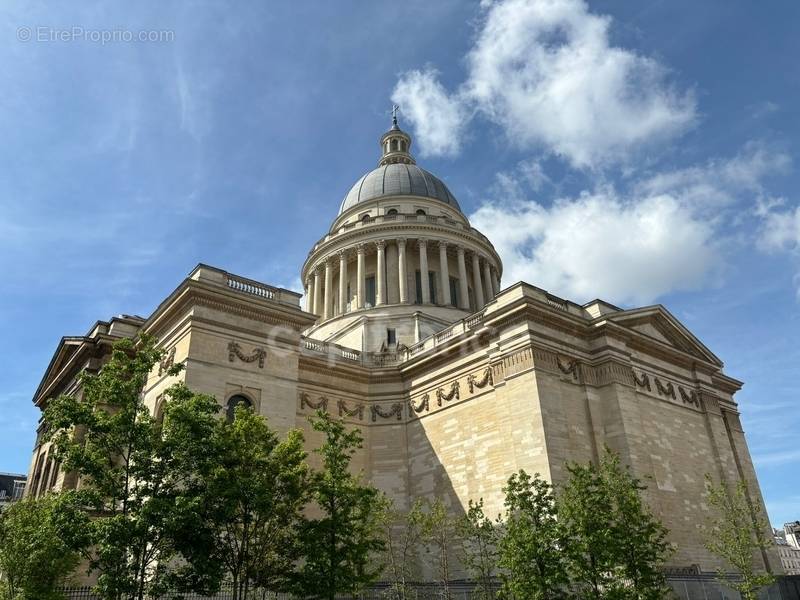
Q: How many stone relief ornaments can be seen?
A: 12